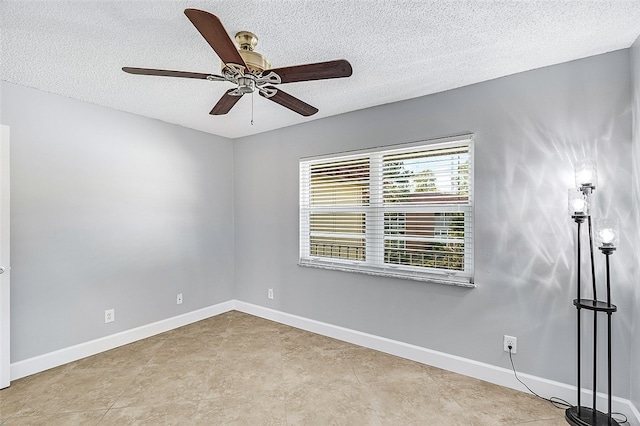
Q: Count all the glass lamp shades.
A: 3